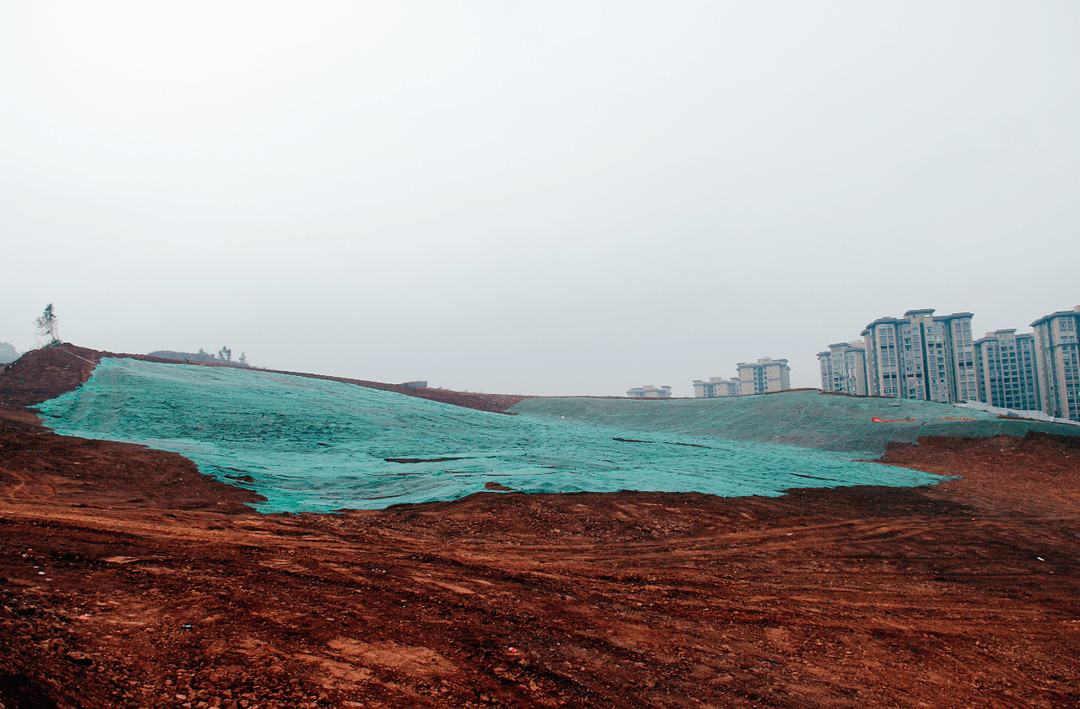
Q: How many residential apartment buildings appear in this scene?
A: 7